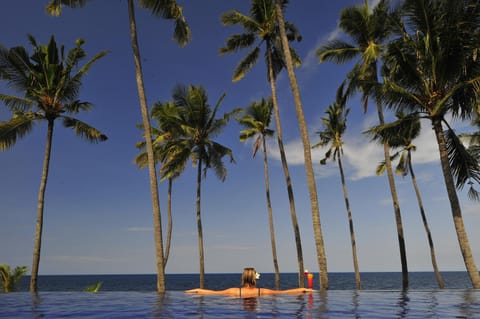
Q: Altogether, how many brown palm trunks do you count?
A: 11